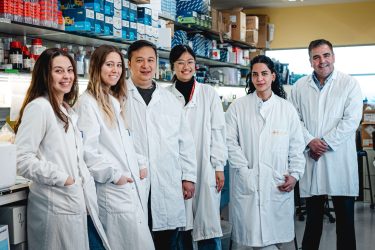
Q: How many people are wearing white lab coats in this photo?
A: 6